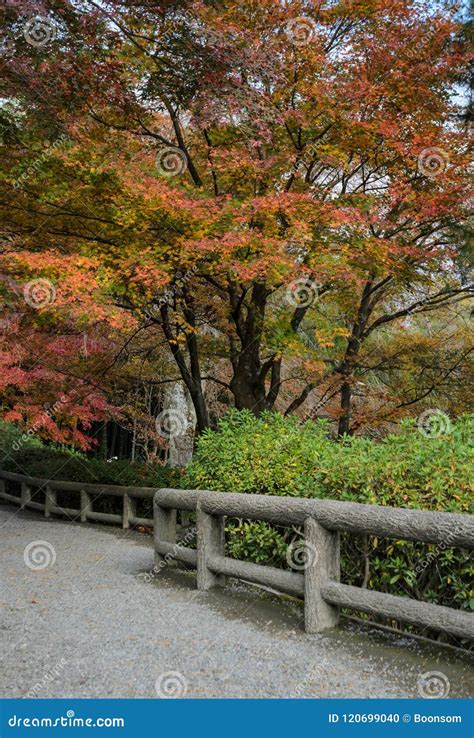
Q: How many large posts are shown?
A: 3